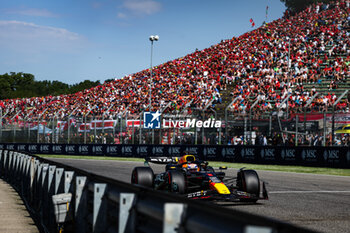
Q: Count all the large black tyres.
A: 3